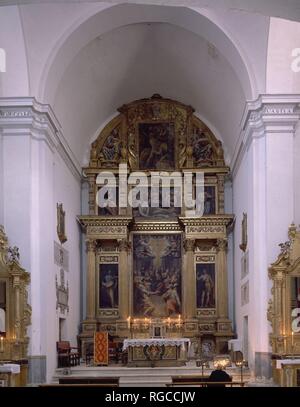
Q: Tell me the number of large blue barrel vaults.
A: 0